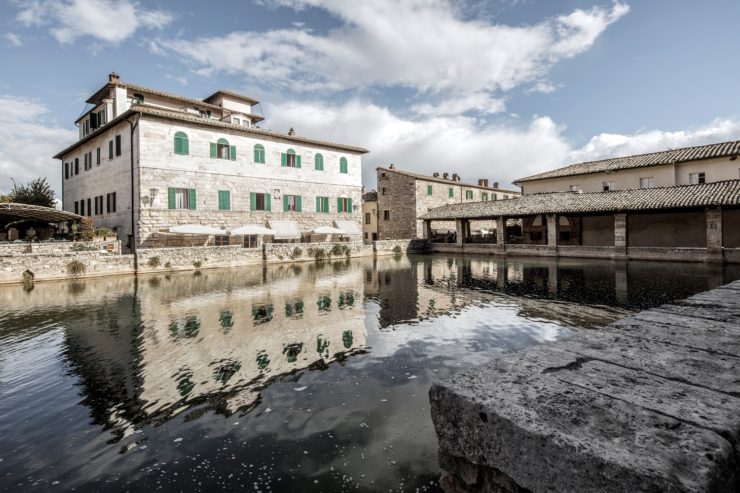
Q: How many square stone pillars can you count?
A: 6